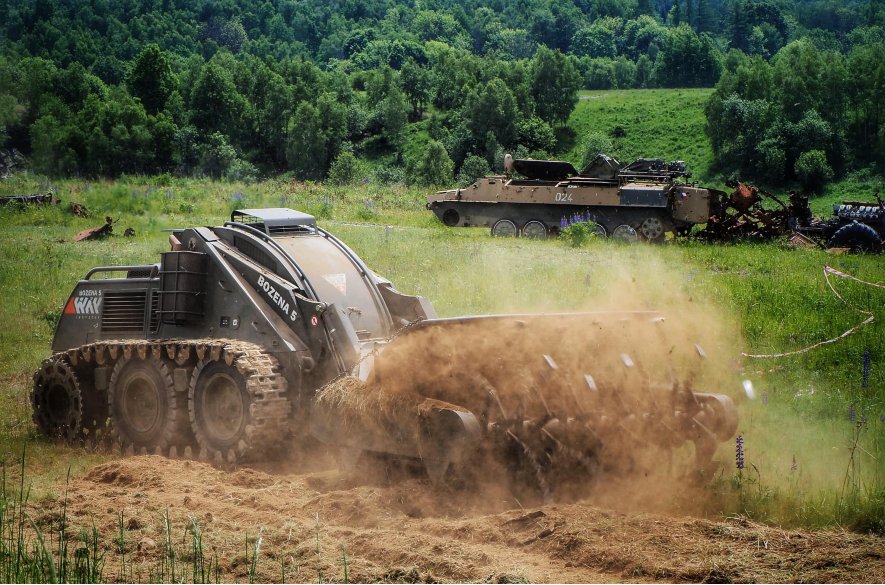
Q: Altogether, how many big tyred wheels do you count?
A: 3